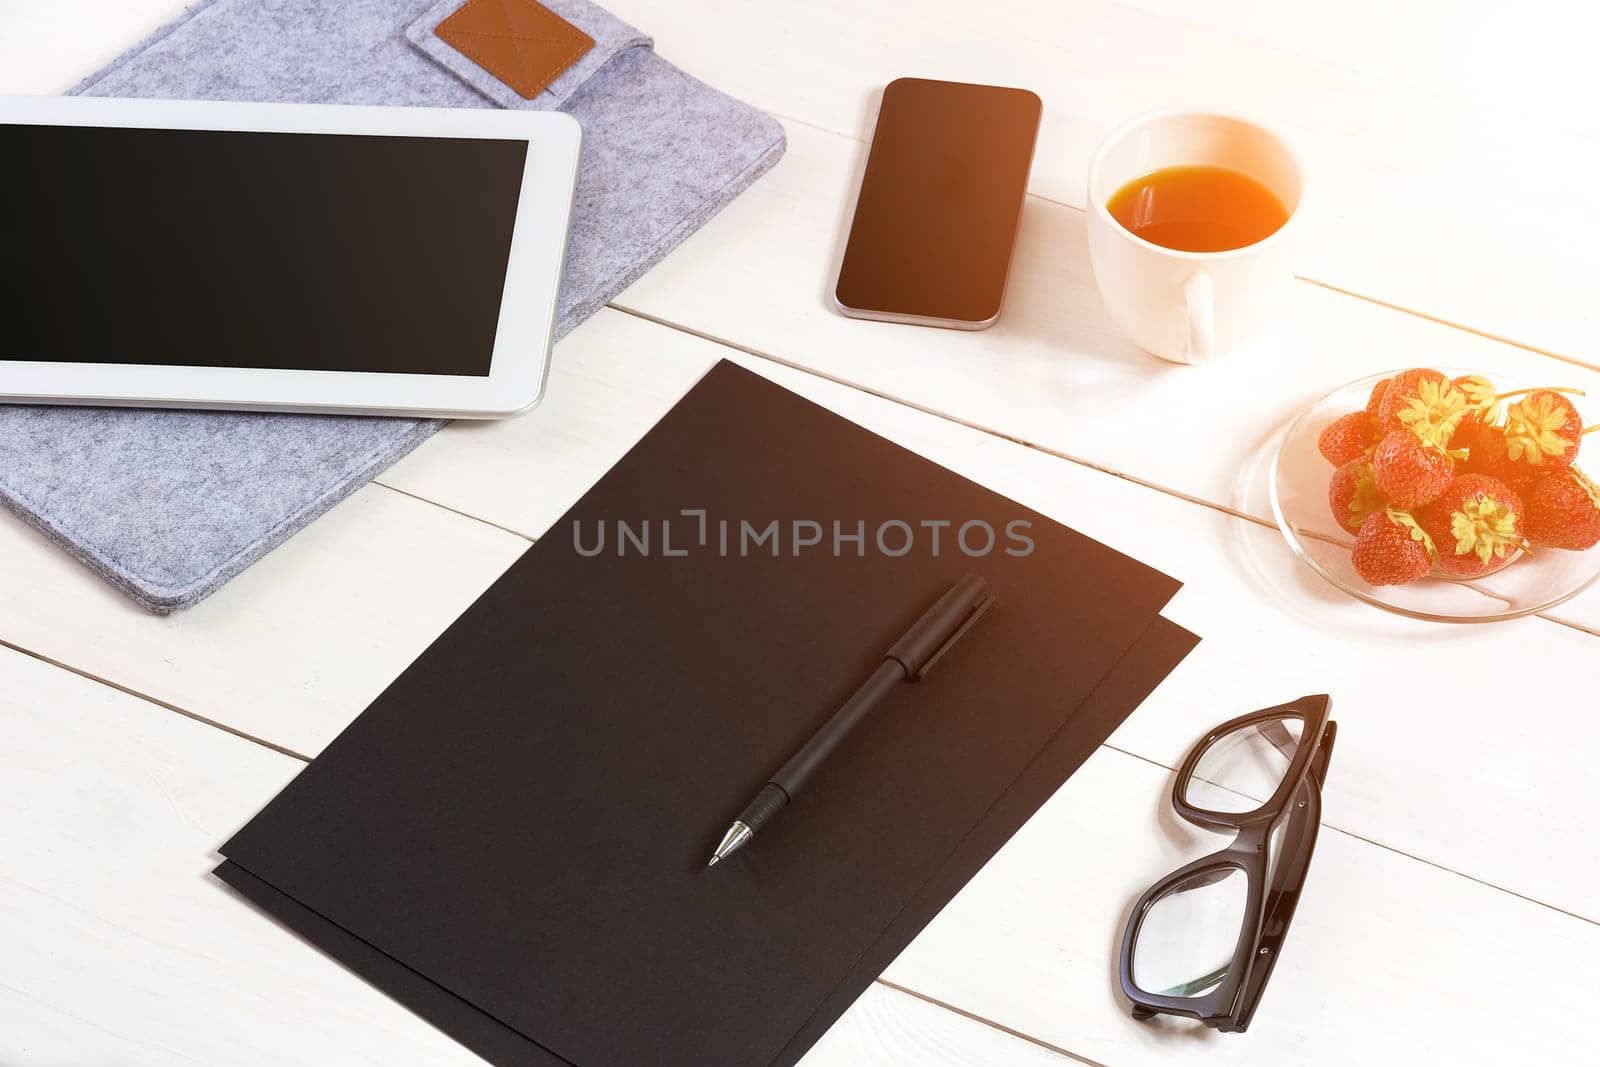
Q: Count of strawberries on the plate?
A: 11